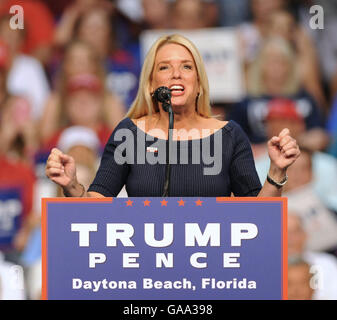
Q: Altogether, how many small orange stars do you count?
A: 5